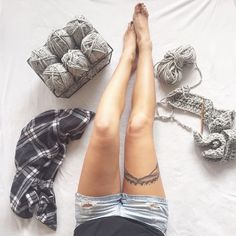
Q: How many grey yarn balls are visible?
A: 7